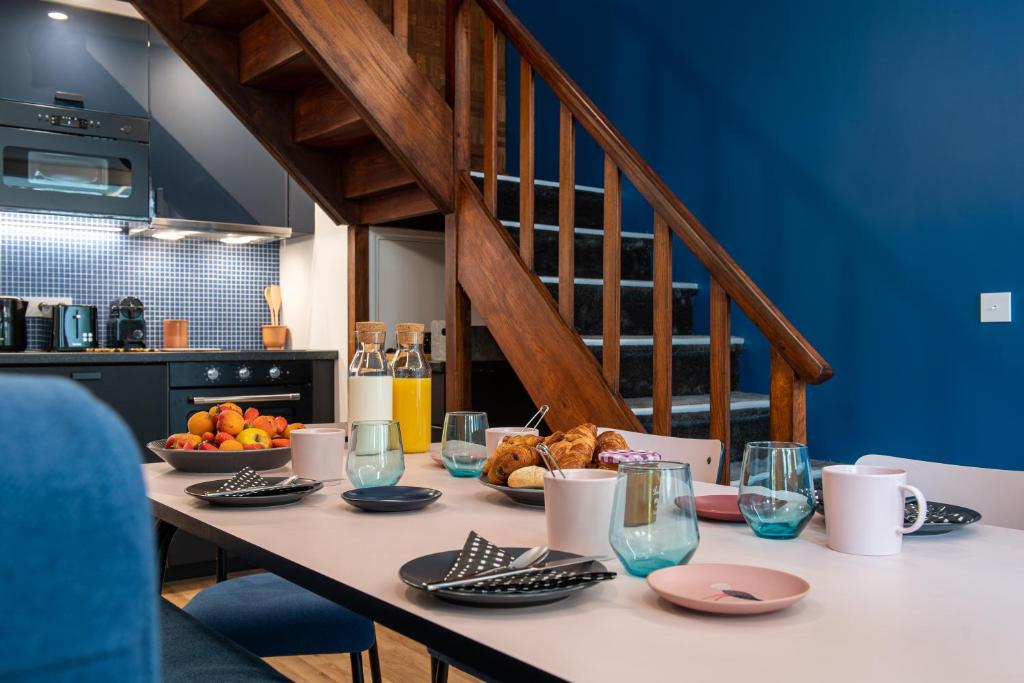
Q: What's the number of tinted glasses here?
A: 4